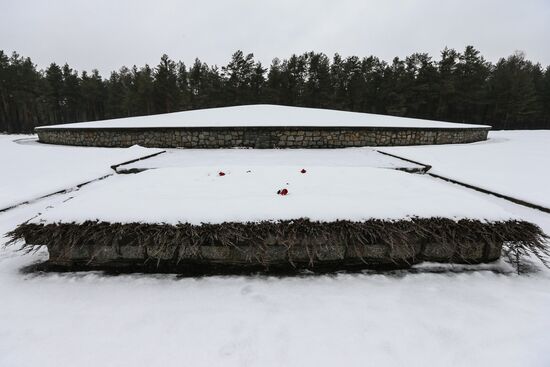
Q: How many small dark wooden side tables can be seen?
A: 0